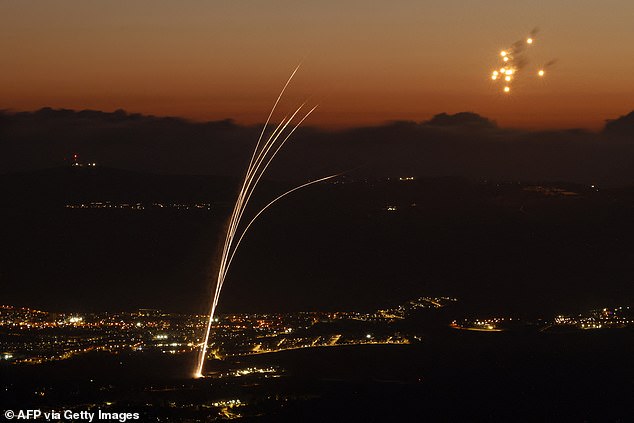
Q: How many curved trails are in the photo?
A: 5